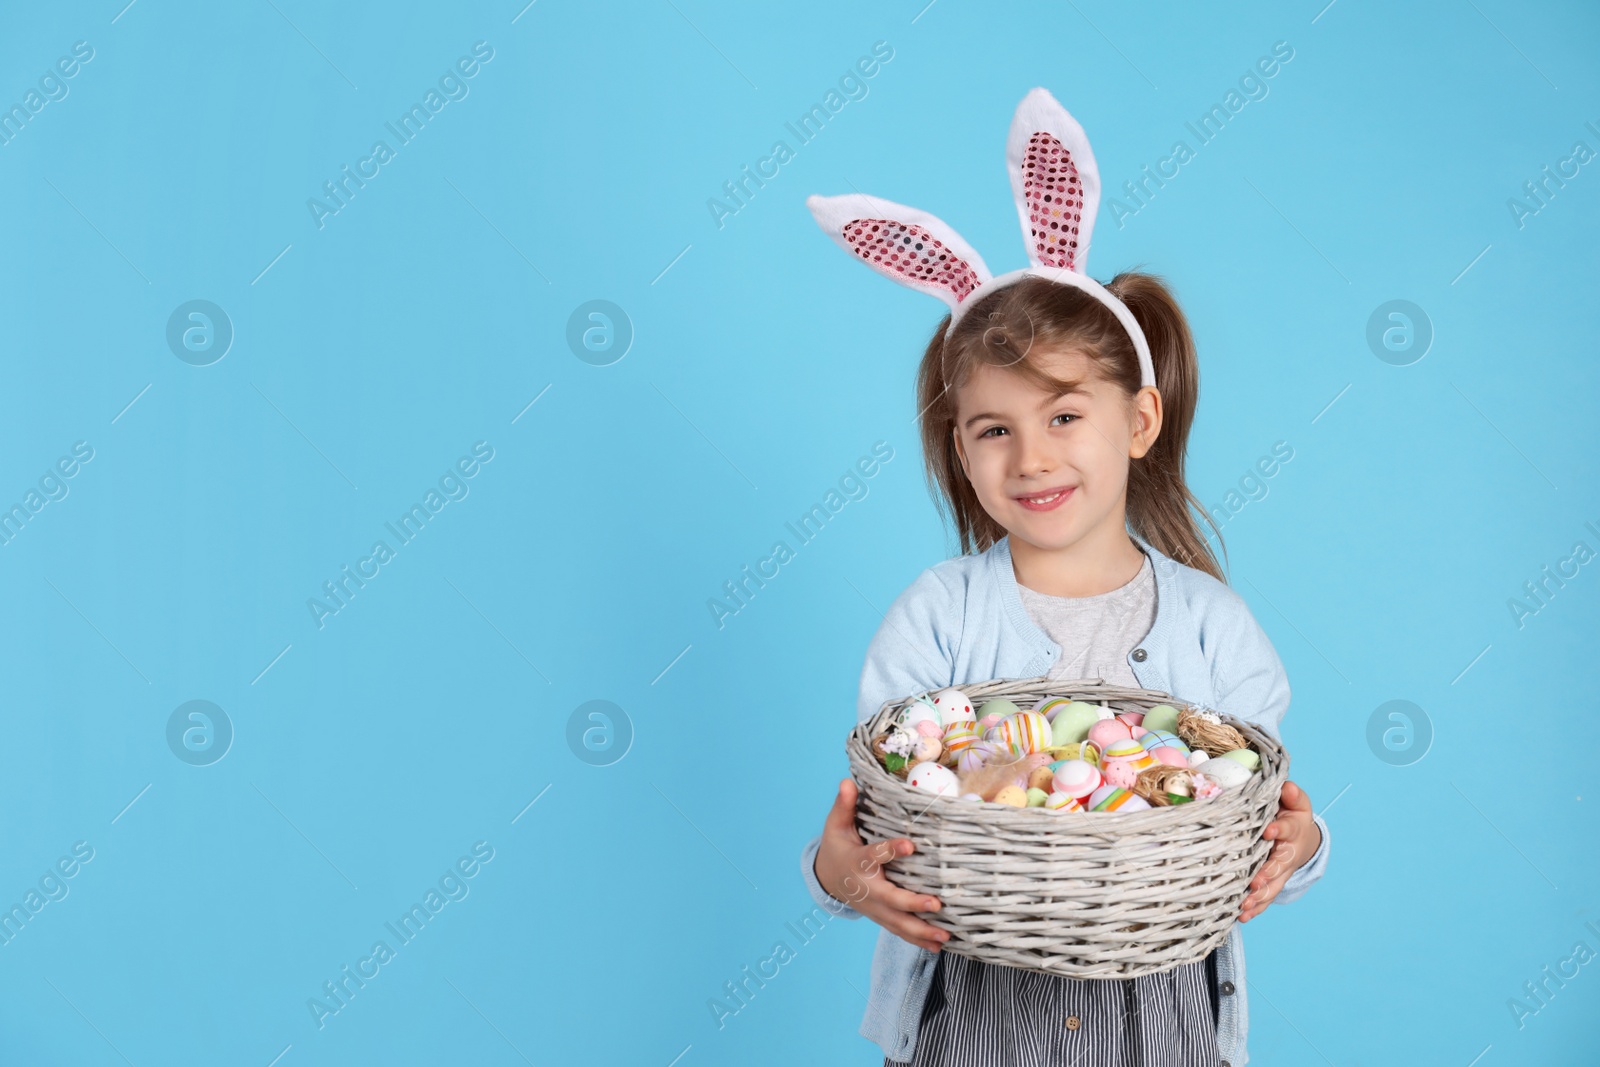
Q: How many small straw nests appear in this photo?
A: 3